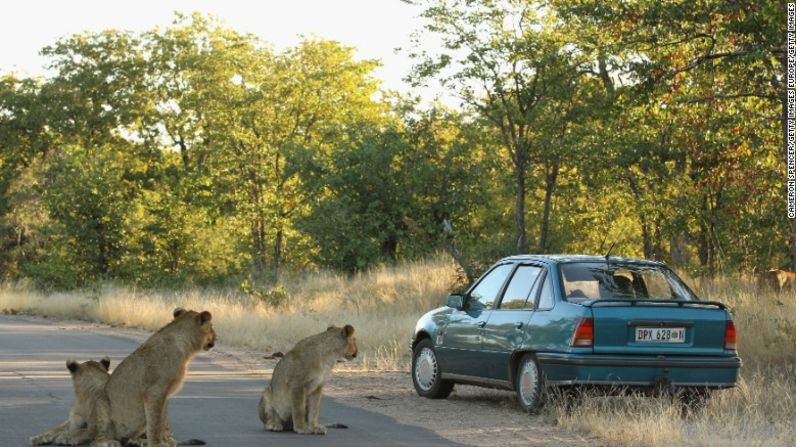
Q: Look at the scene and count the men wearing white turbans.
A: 0